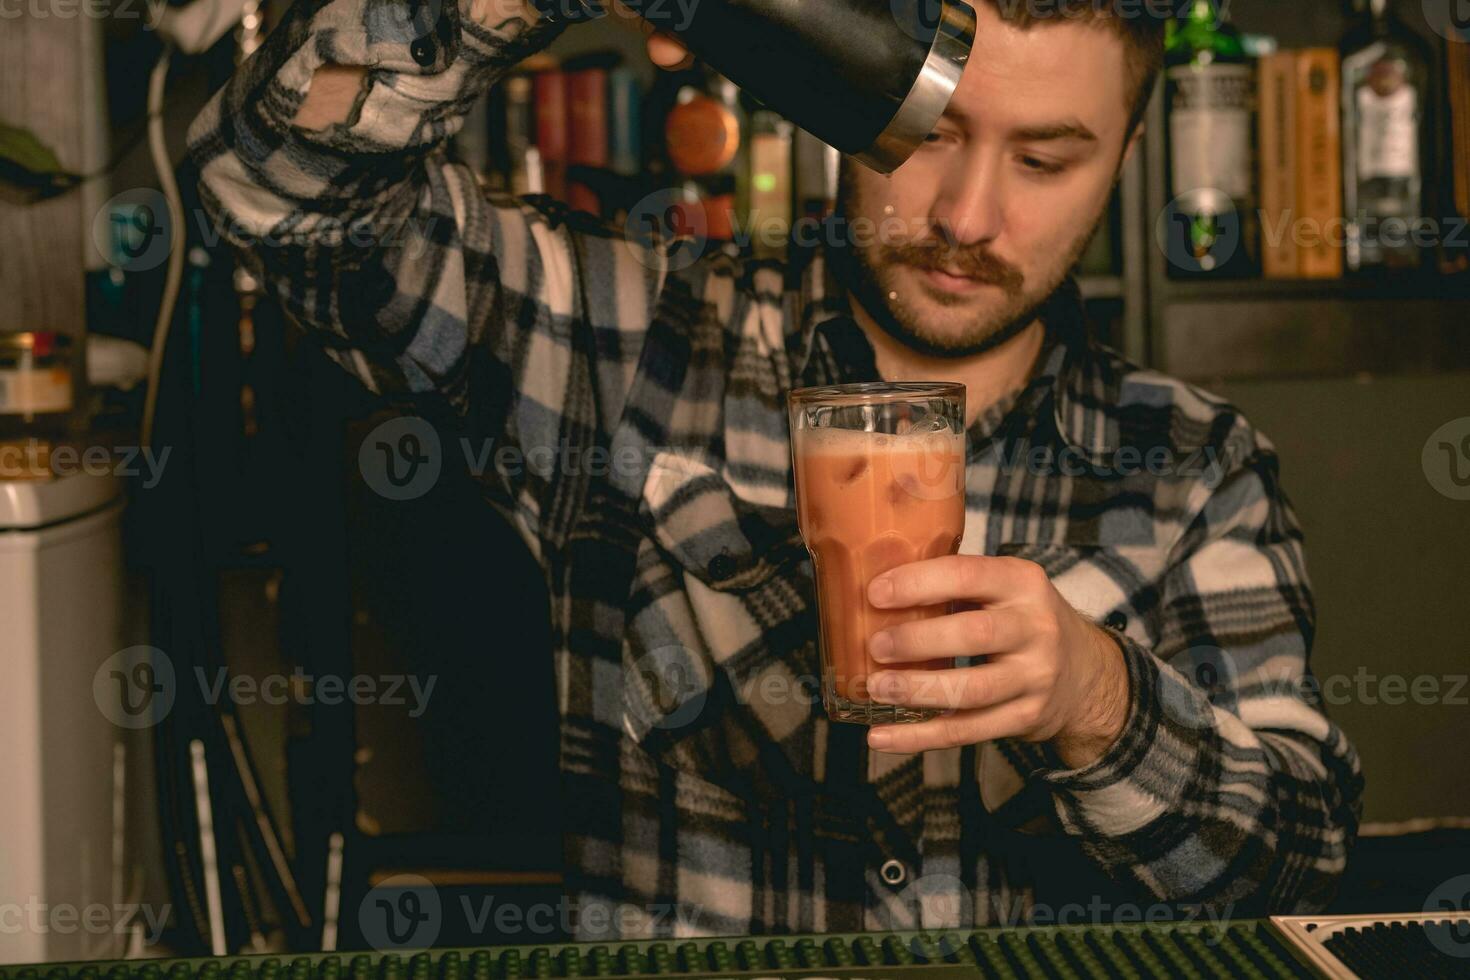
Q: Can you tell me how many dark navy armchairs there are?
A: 0